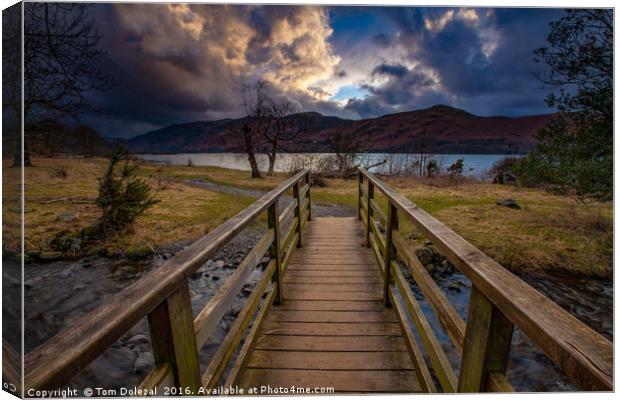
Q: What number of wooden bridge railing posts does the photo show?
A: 8